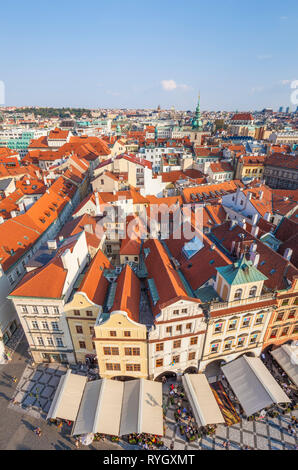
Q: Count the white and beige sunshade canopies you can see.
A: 6